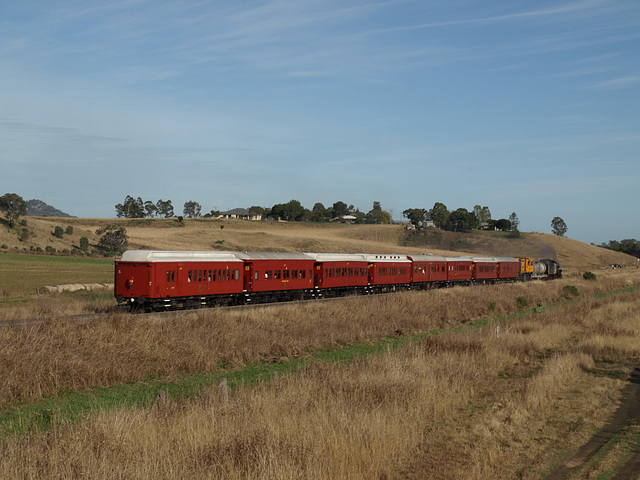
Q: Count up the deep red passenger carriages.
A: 8